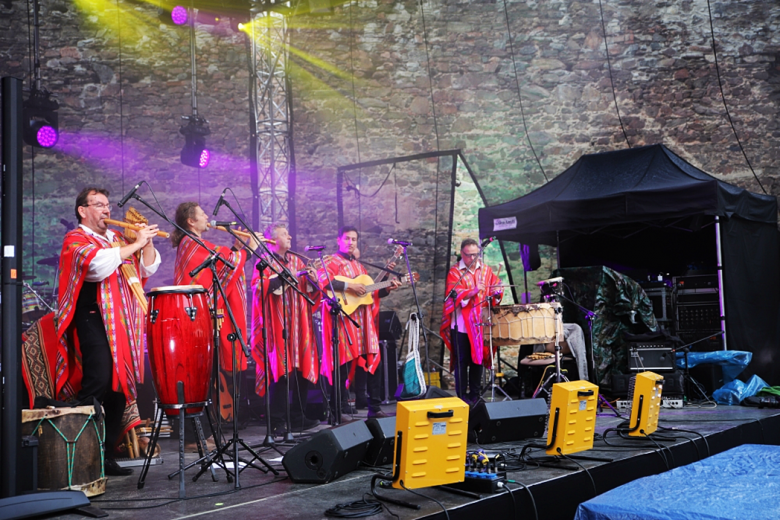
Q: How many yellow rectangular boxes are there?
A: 3